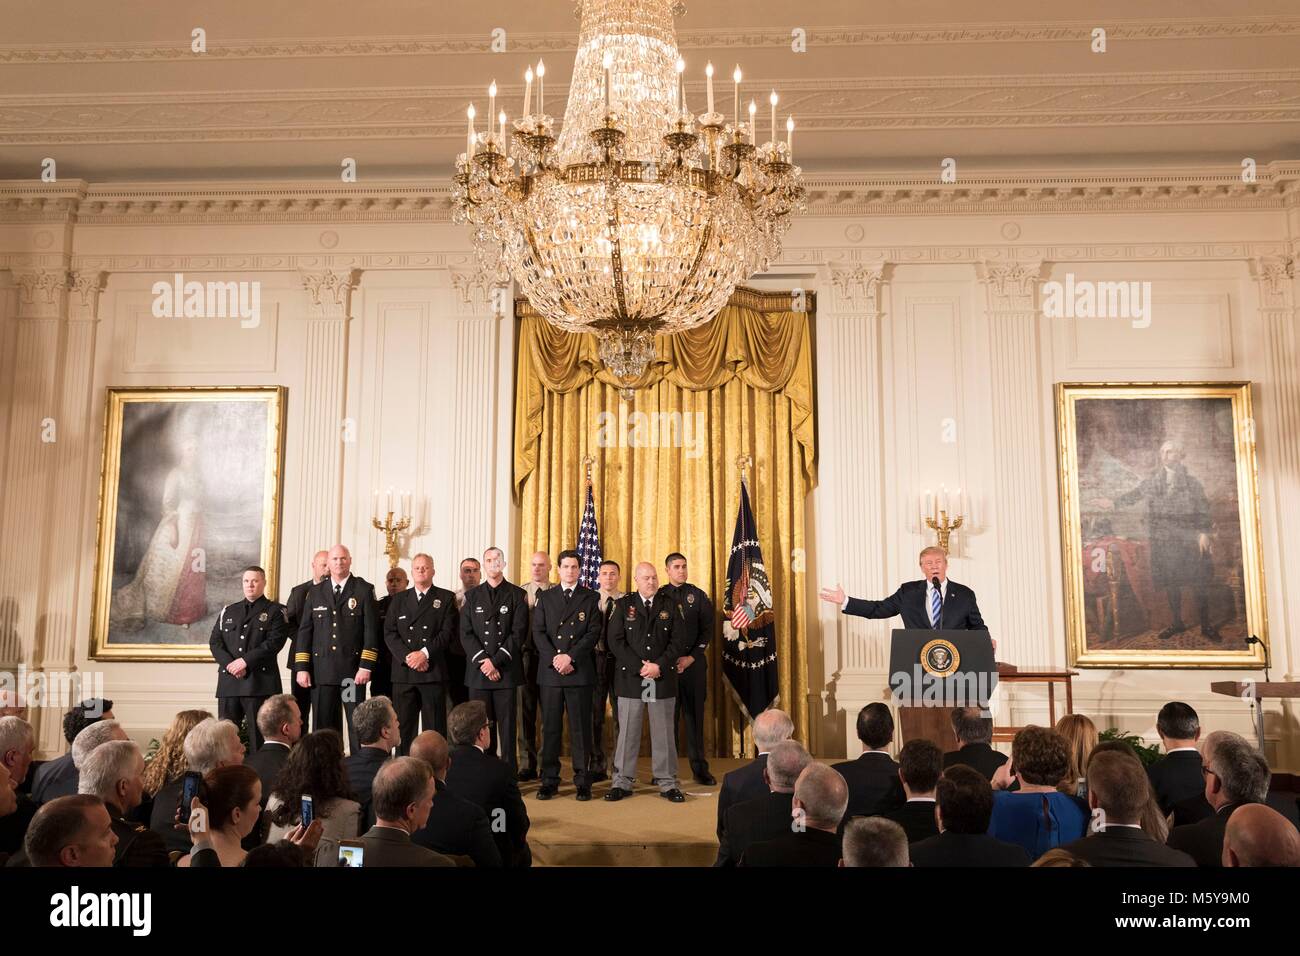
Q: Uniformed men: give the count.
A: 12